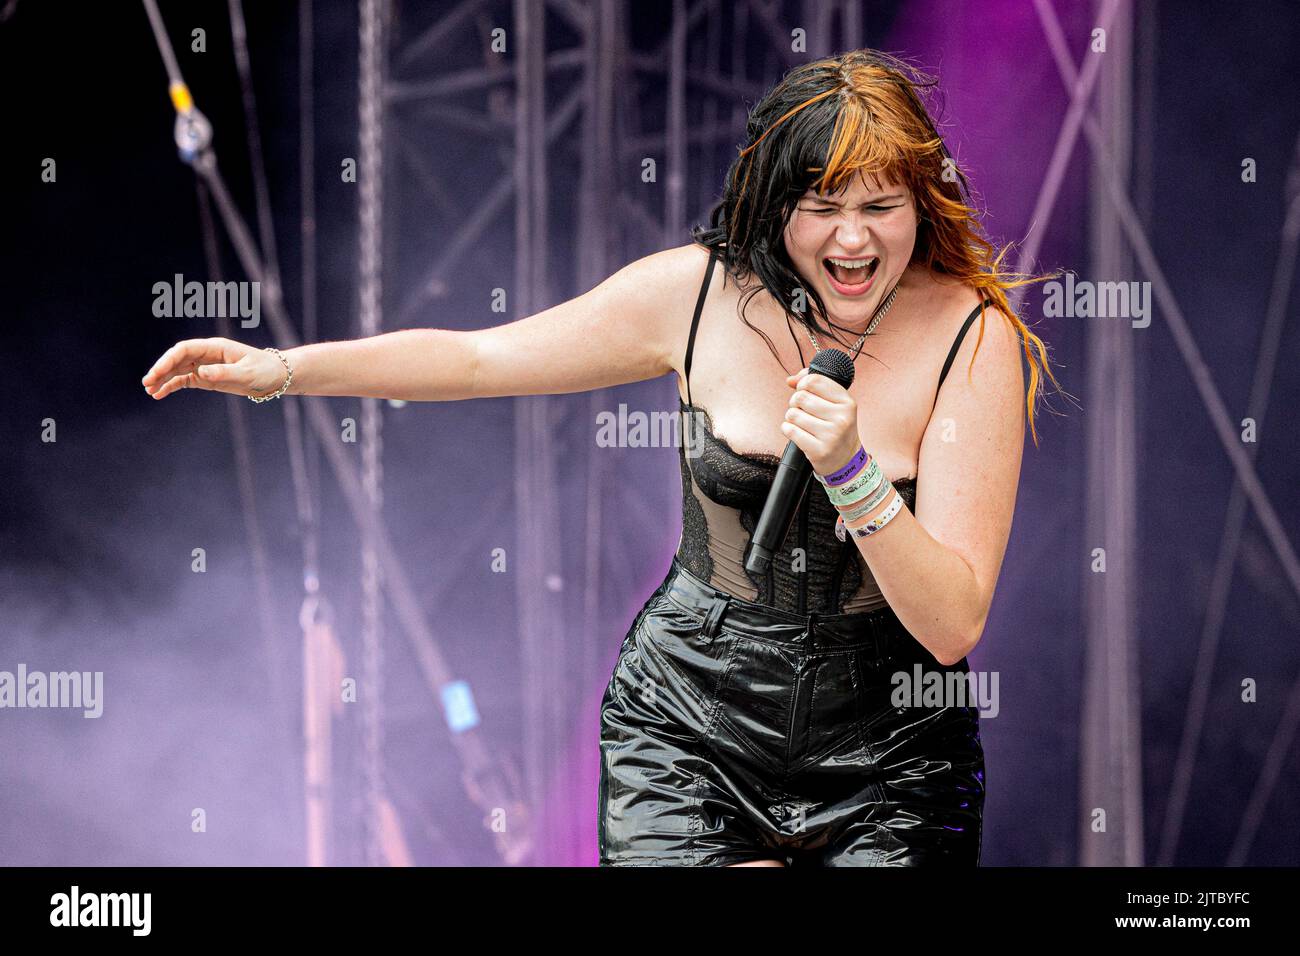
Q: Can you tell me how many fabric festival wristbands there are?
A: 4